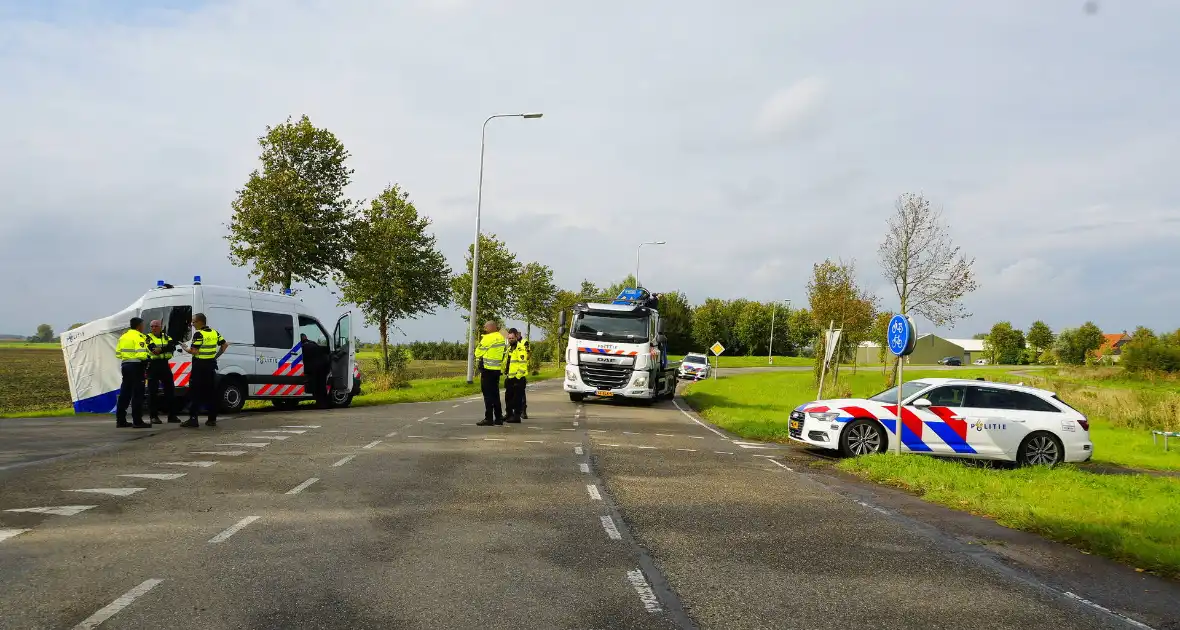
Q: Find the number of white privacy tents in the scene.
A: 1